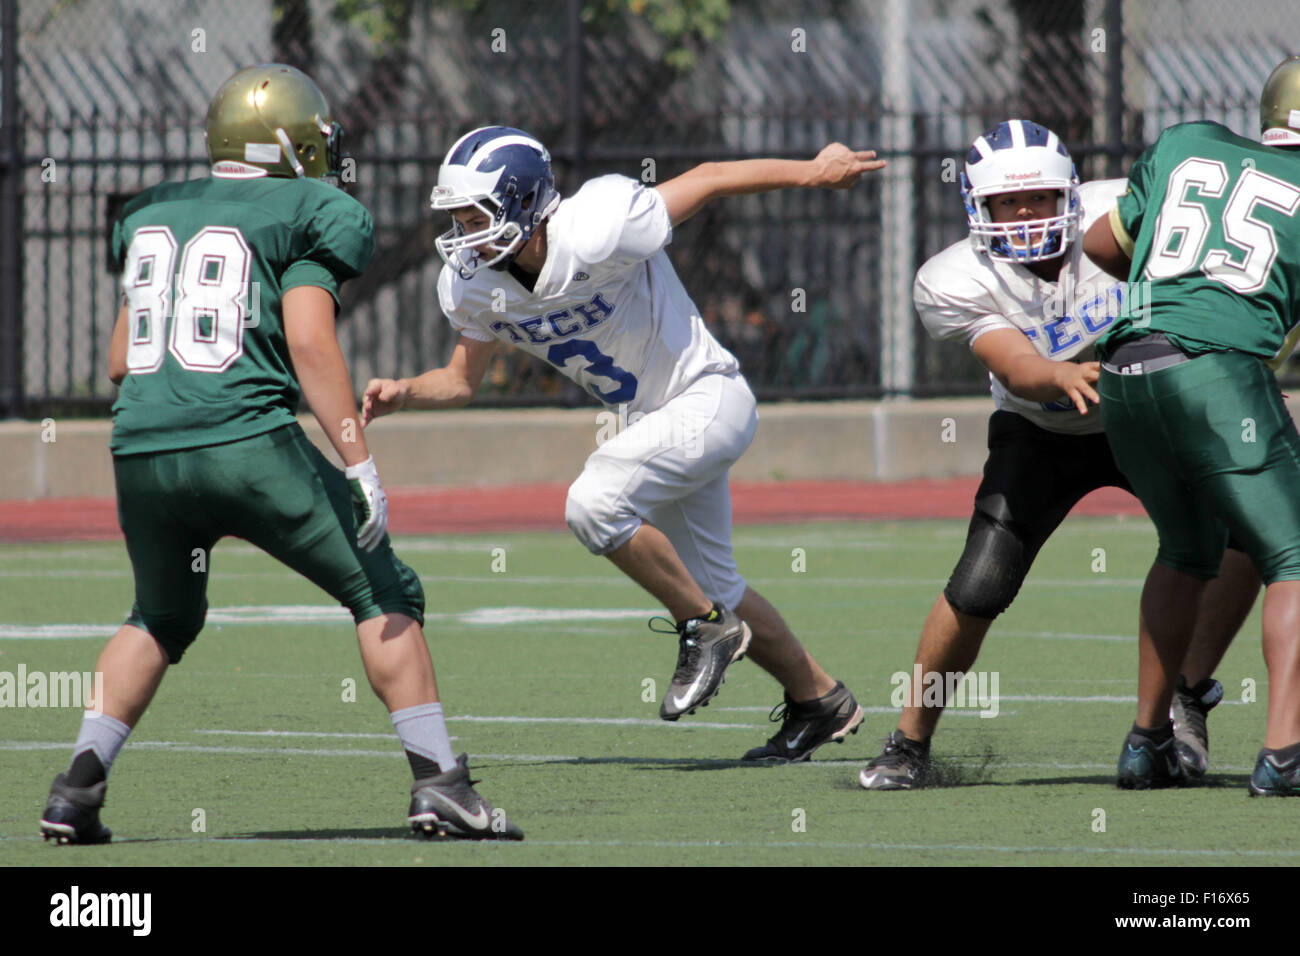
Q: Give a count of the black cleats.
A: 8